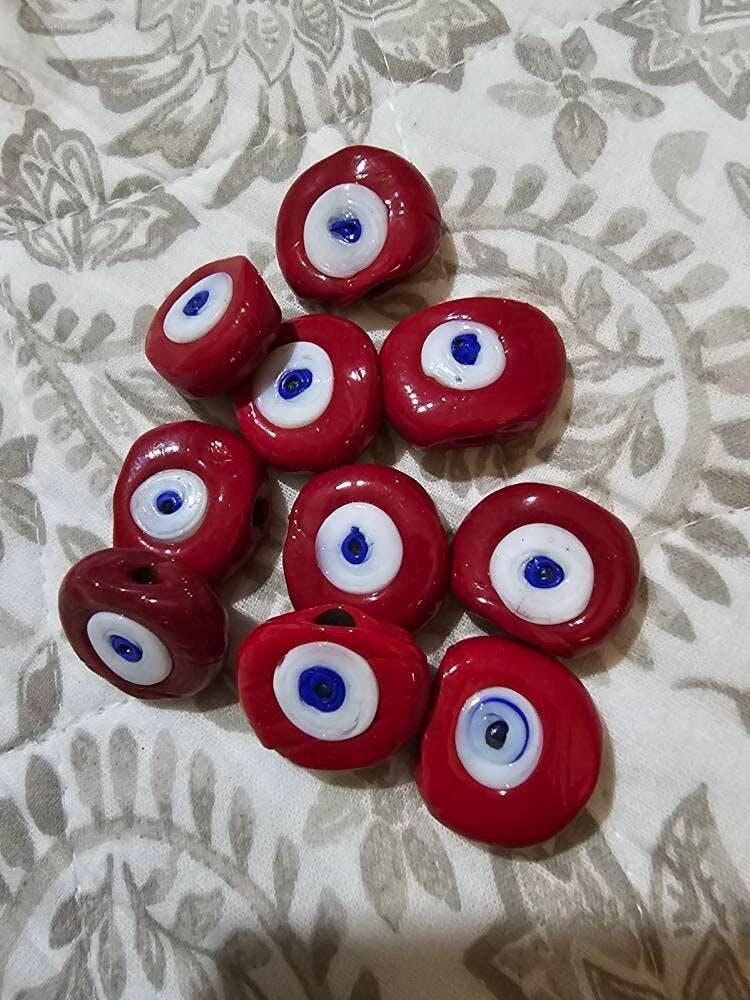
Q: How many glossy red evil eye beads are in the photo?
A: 10